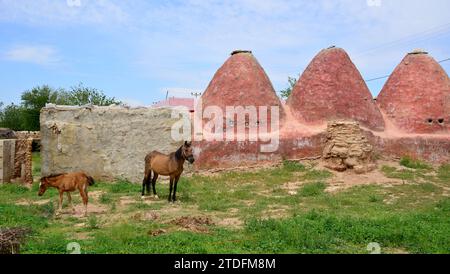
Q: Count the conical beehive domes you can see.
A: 3